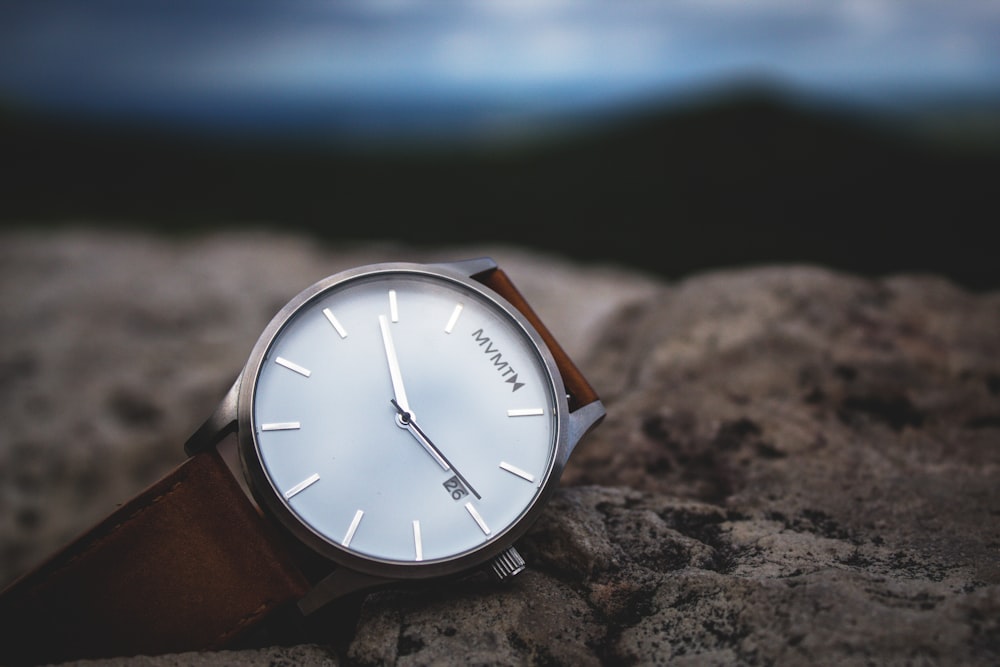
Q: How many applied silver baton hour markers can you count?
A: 11